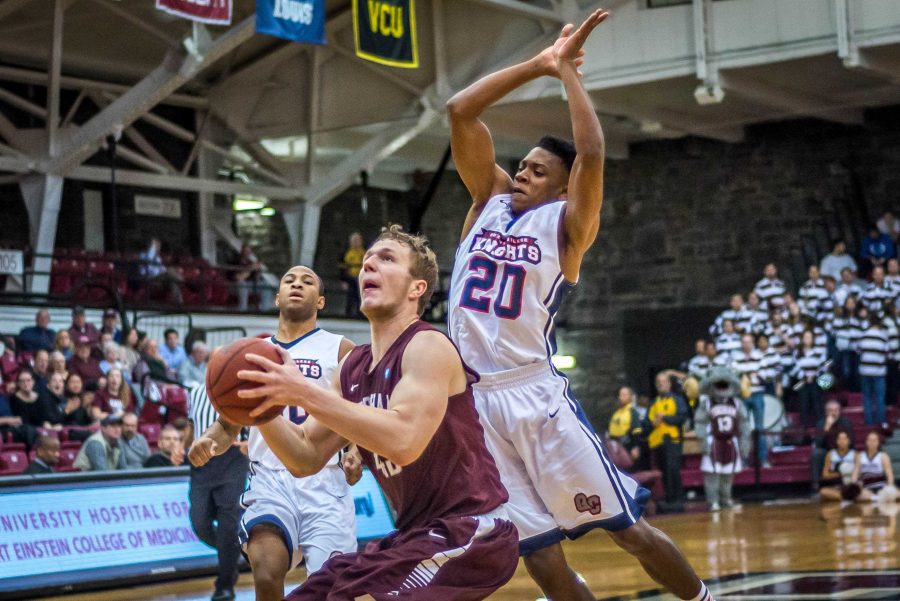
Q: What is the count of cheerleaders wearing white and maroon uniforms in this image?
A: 2